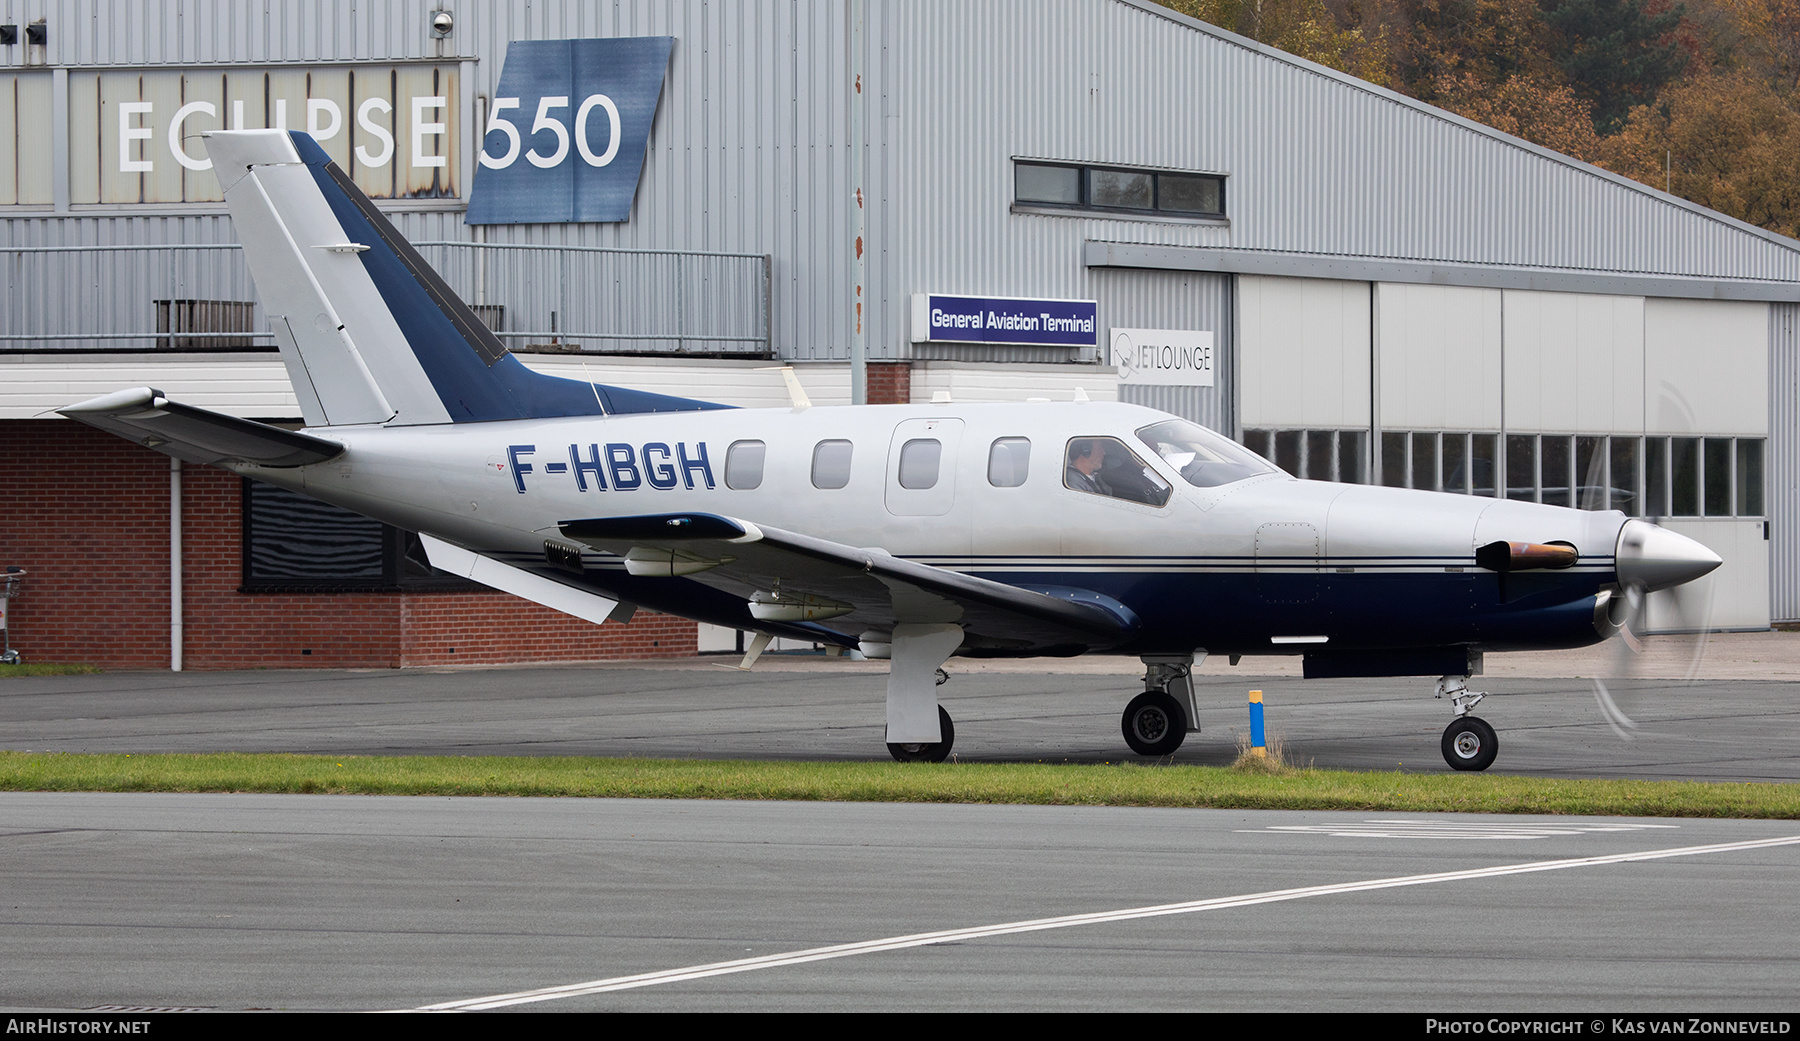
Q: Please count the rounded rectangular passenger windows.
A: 4